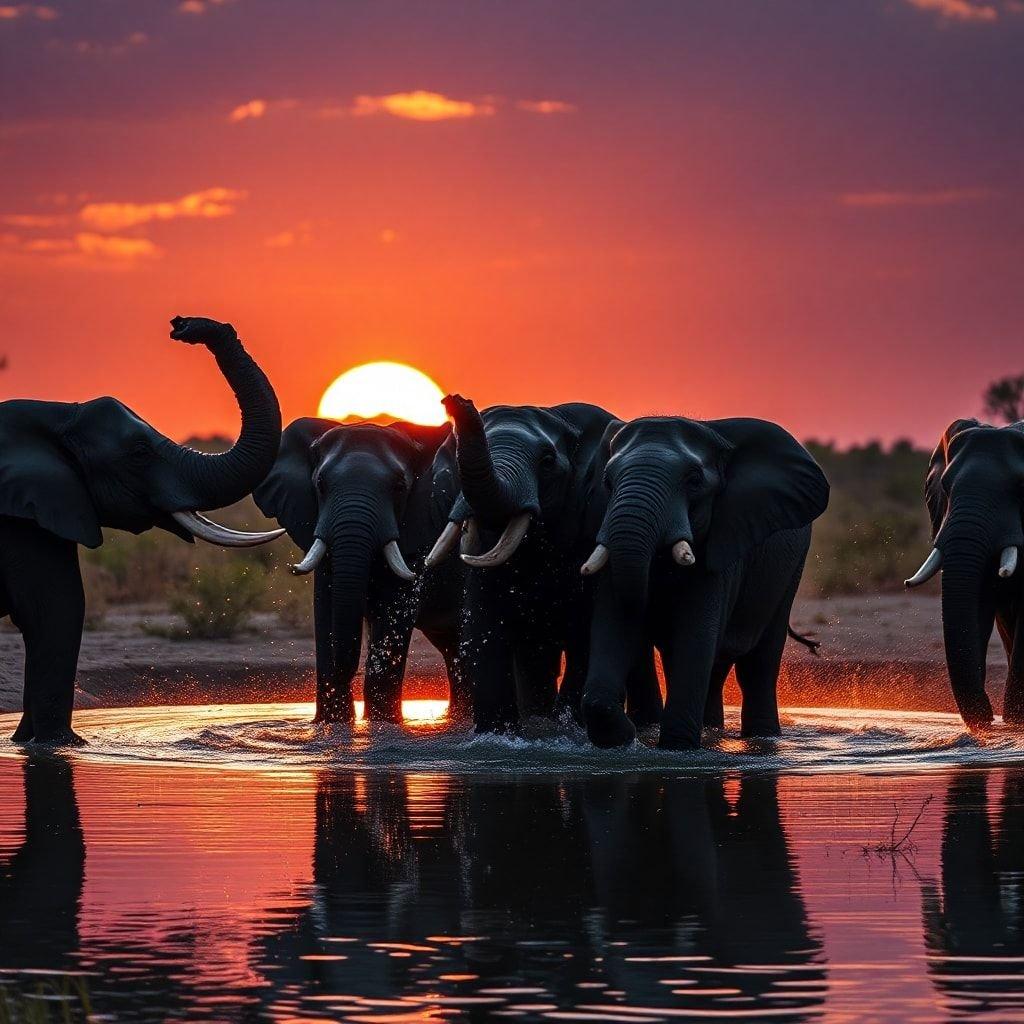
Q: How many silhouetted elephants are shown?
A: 5